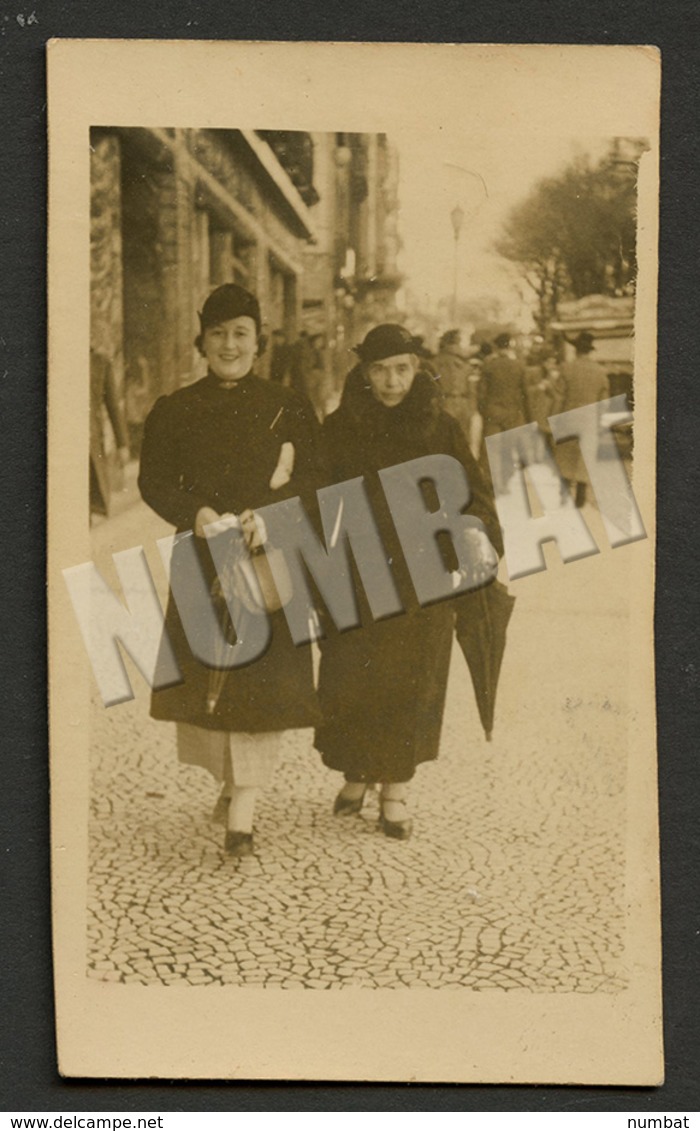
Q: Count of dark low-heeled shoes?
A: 4